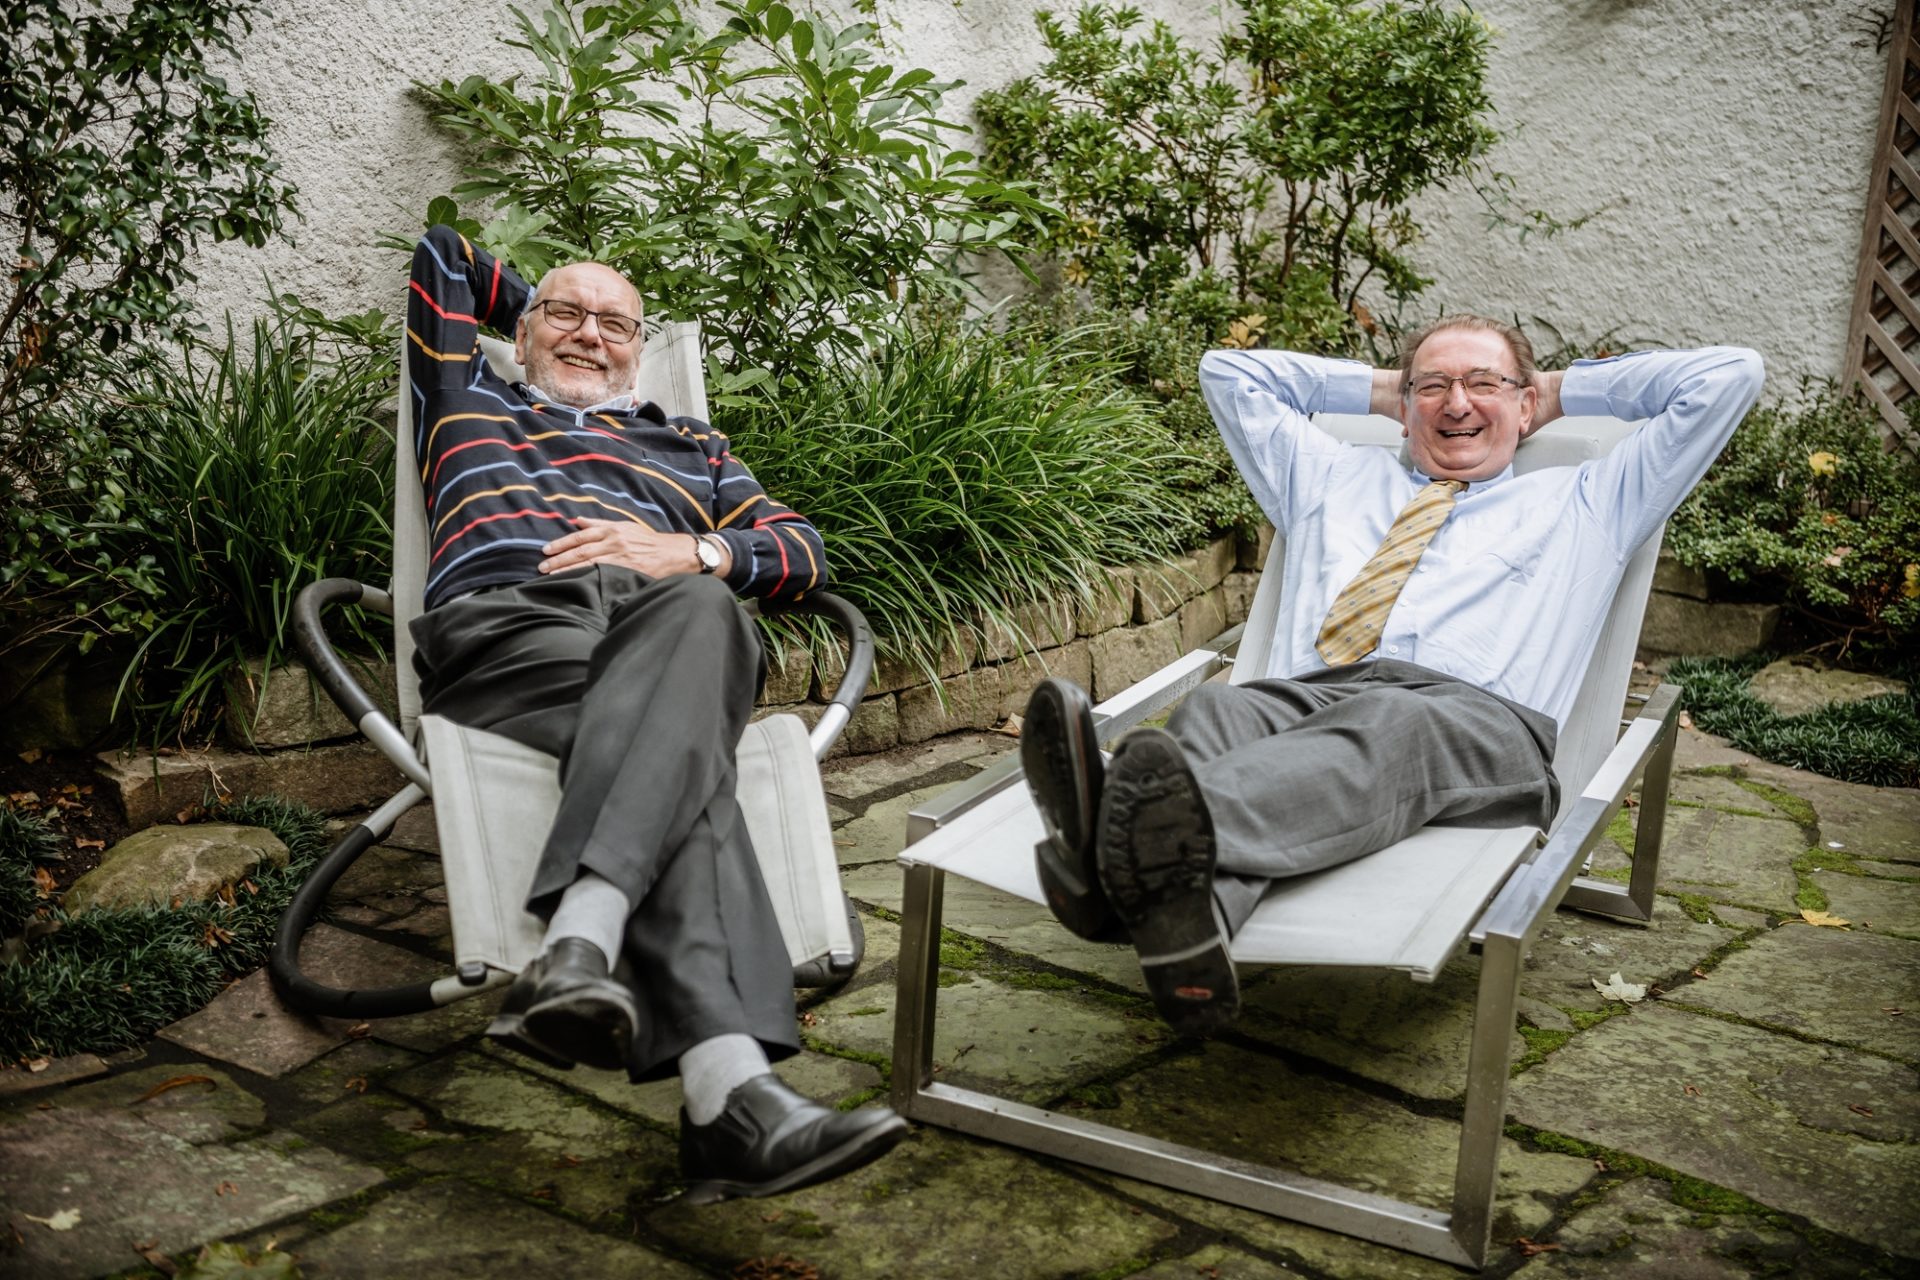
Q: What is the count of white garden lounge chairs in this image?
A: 2